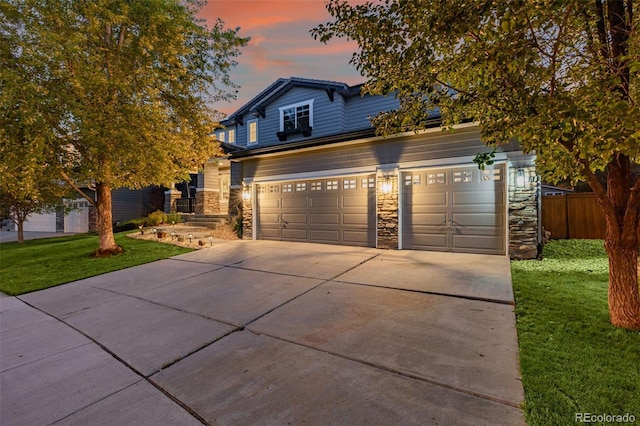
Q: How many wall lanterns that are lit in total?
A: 3